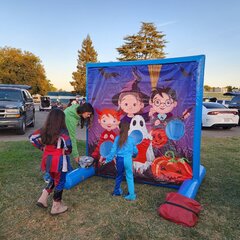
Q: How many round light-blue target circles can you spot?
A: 3